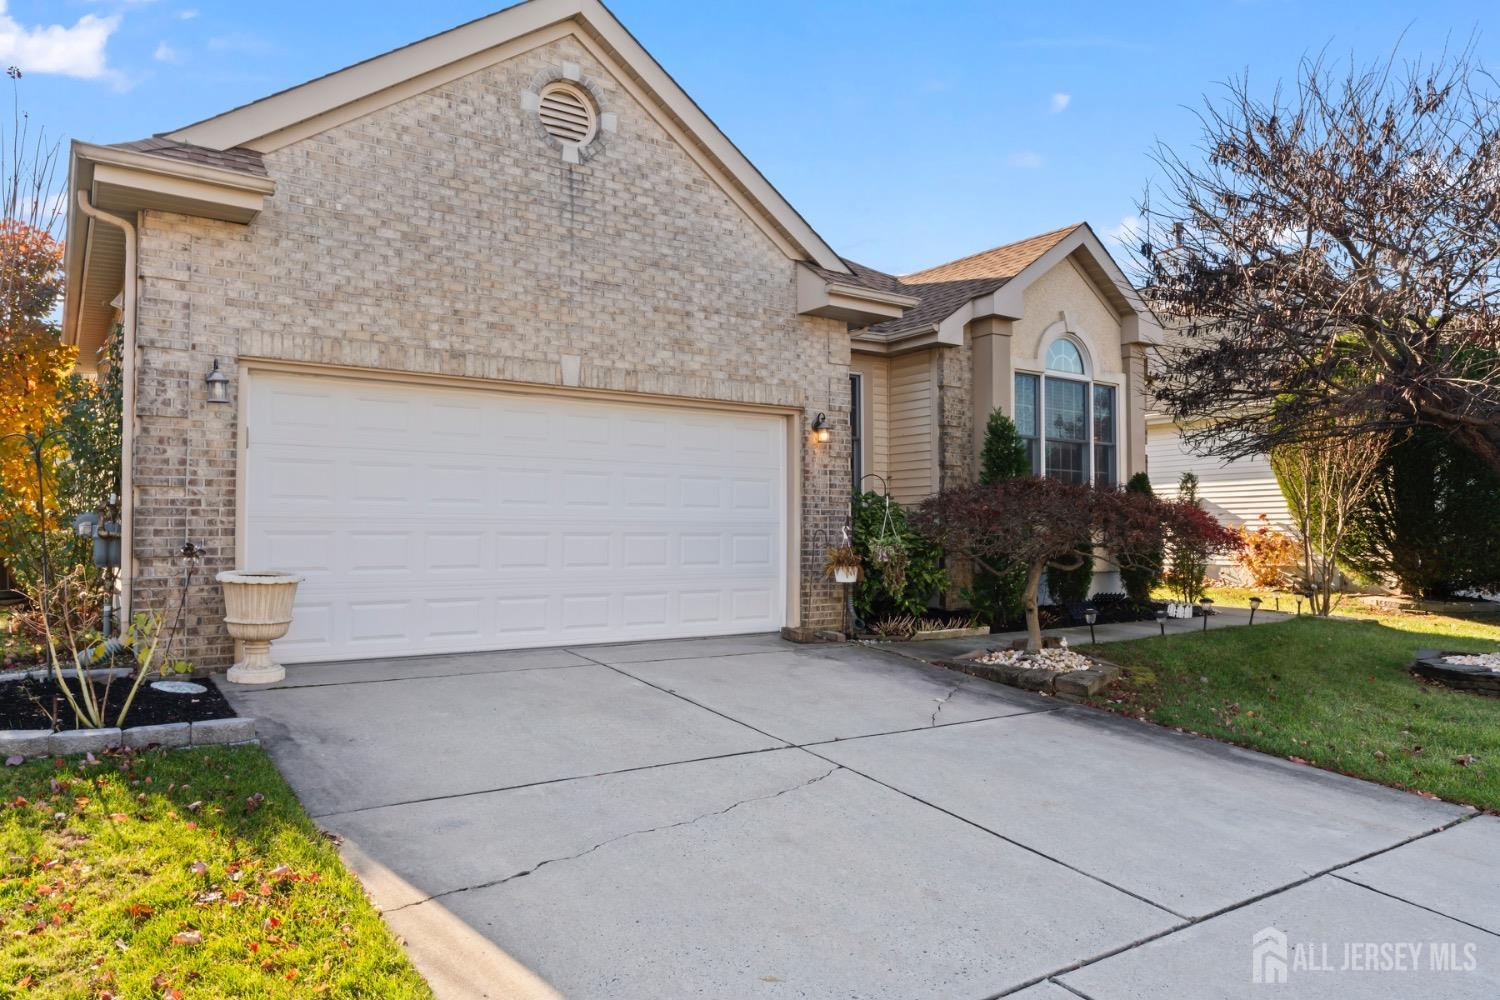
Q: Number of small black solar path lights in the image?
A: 6